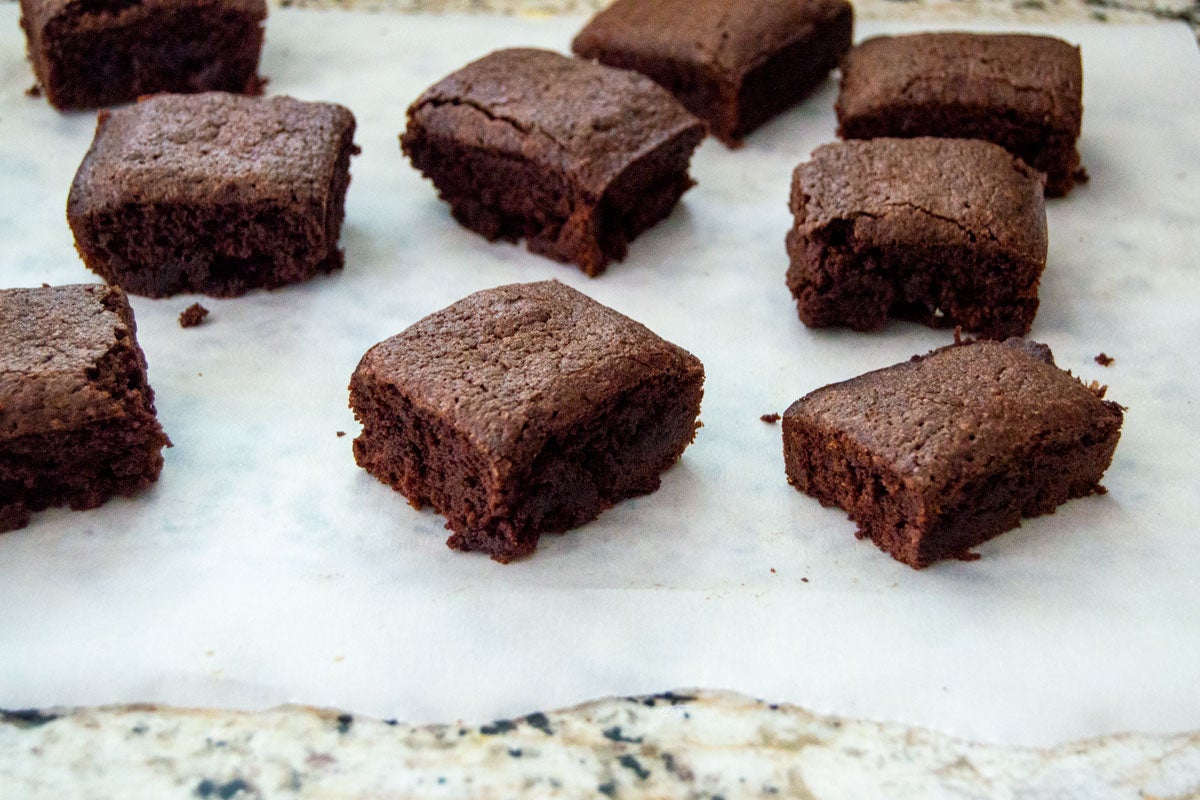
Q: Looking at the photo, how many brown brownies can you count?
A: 9